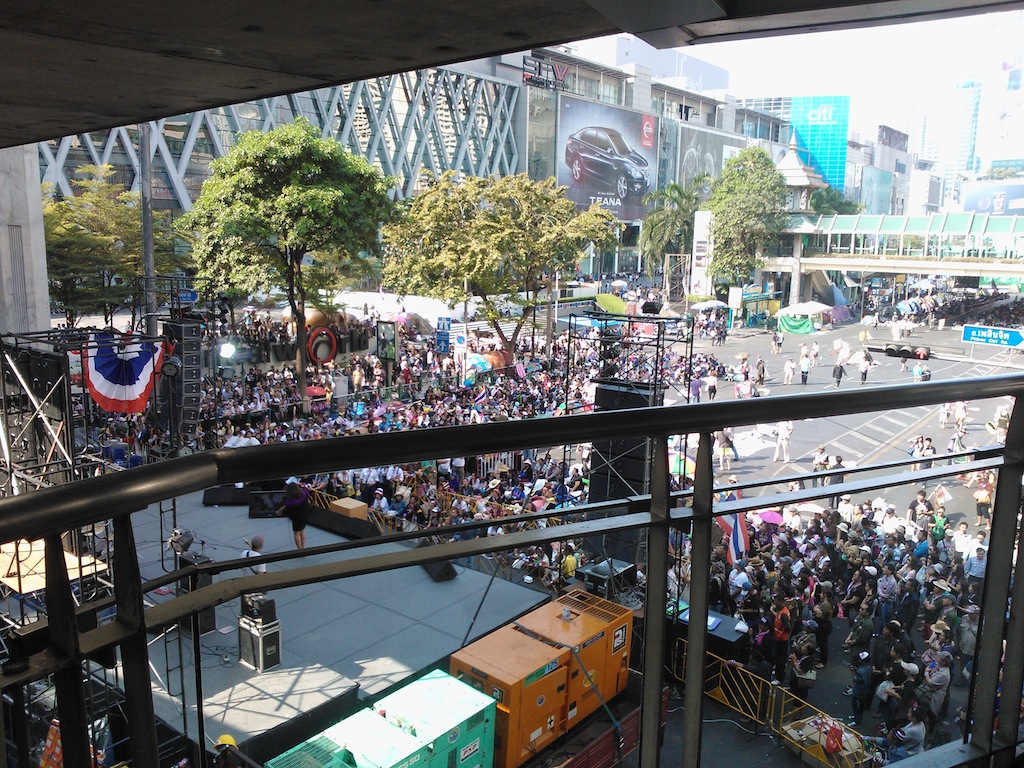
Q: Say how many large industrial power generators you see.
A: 2